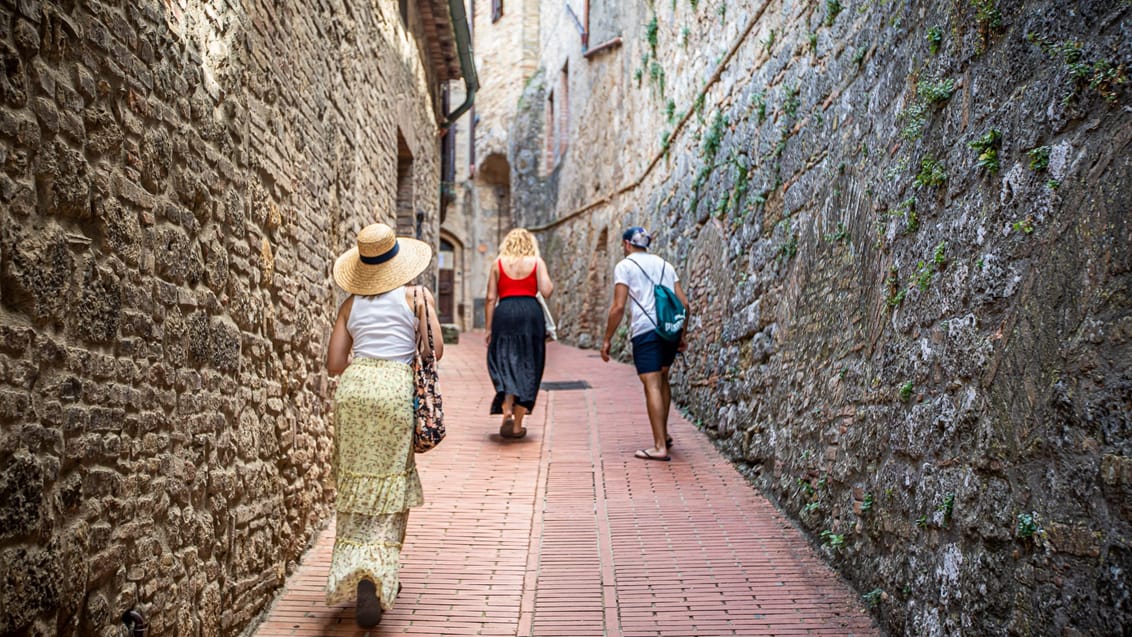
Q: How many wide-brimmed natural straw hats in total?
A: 1